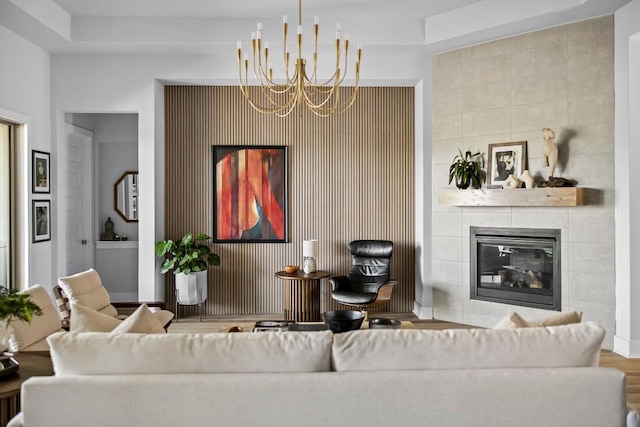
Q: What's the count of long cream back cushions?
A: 2